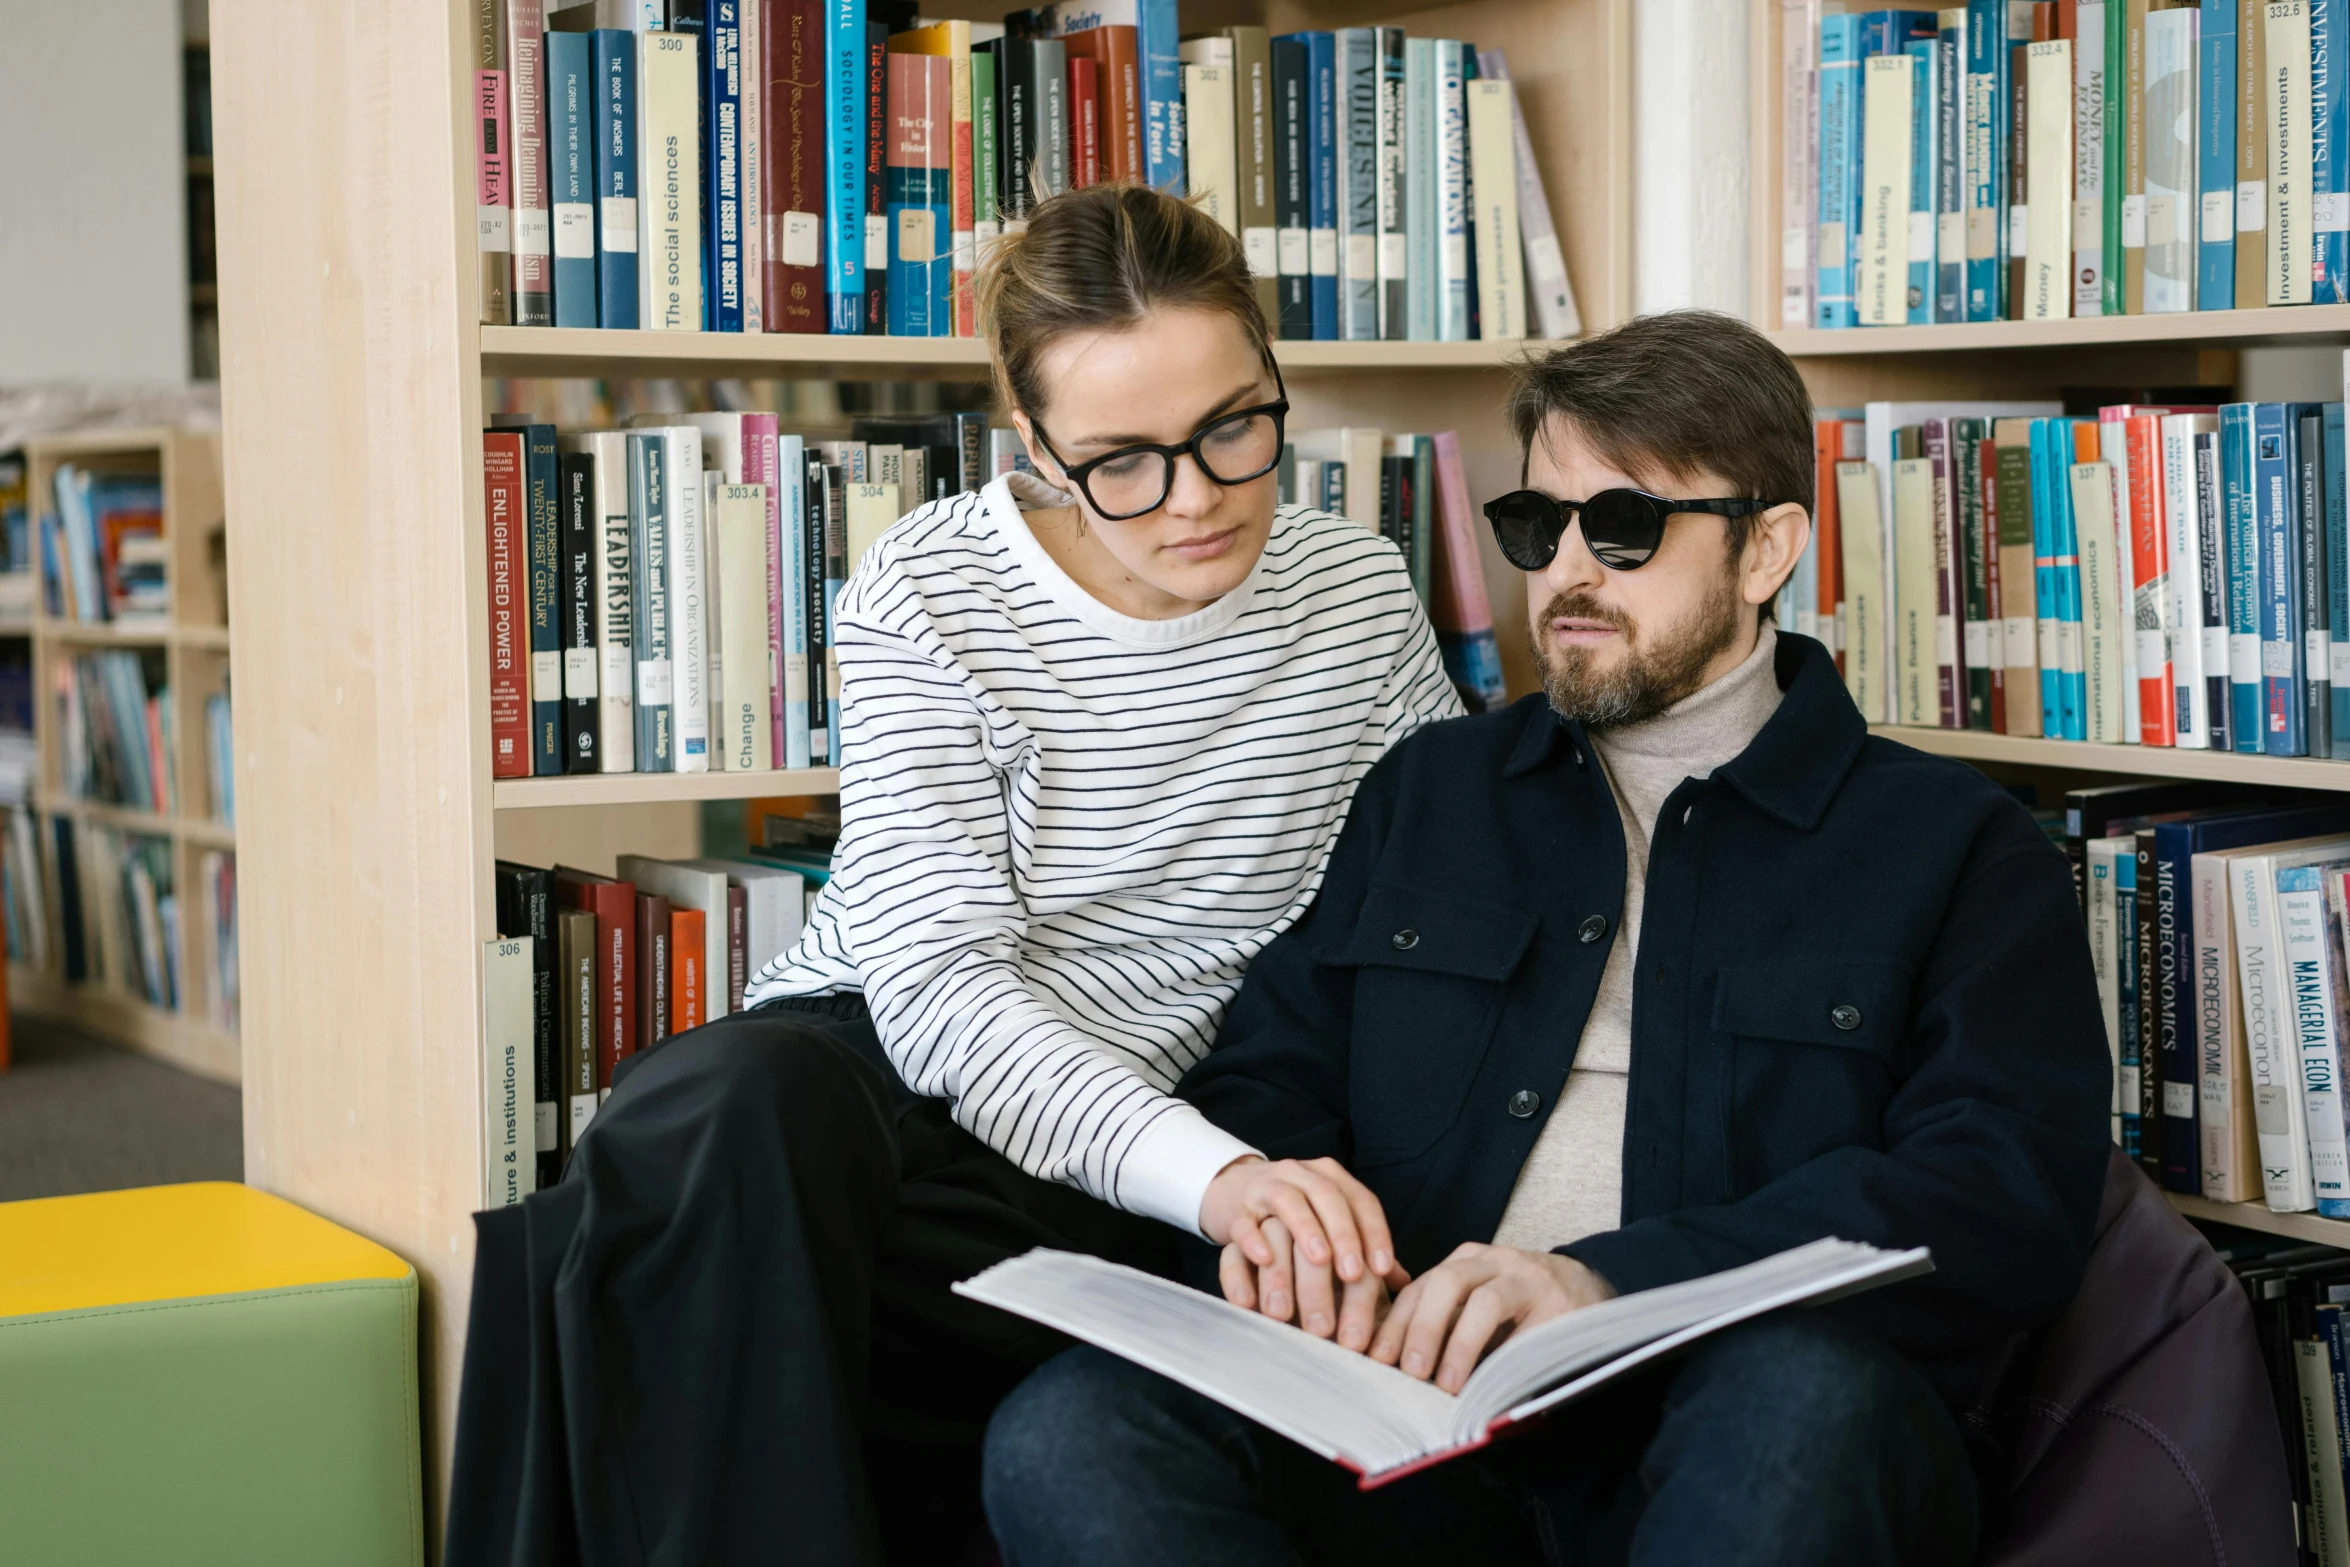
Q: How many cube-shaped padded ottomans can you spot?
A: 1